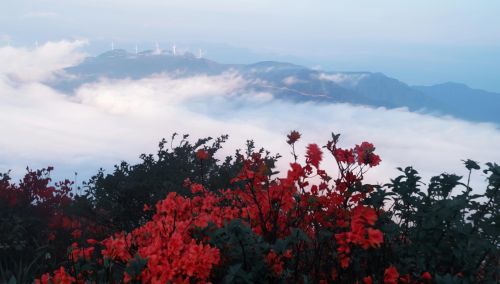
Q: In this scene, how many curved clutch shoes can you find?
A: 0